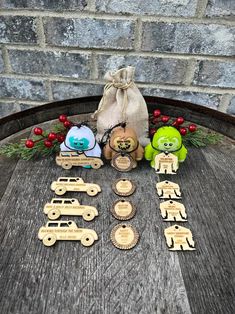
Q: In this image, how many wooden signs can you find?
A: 12